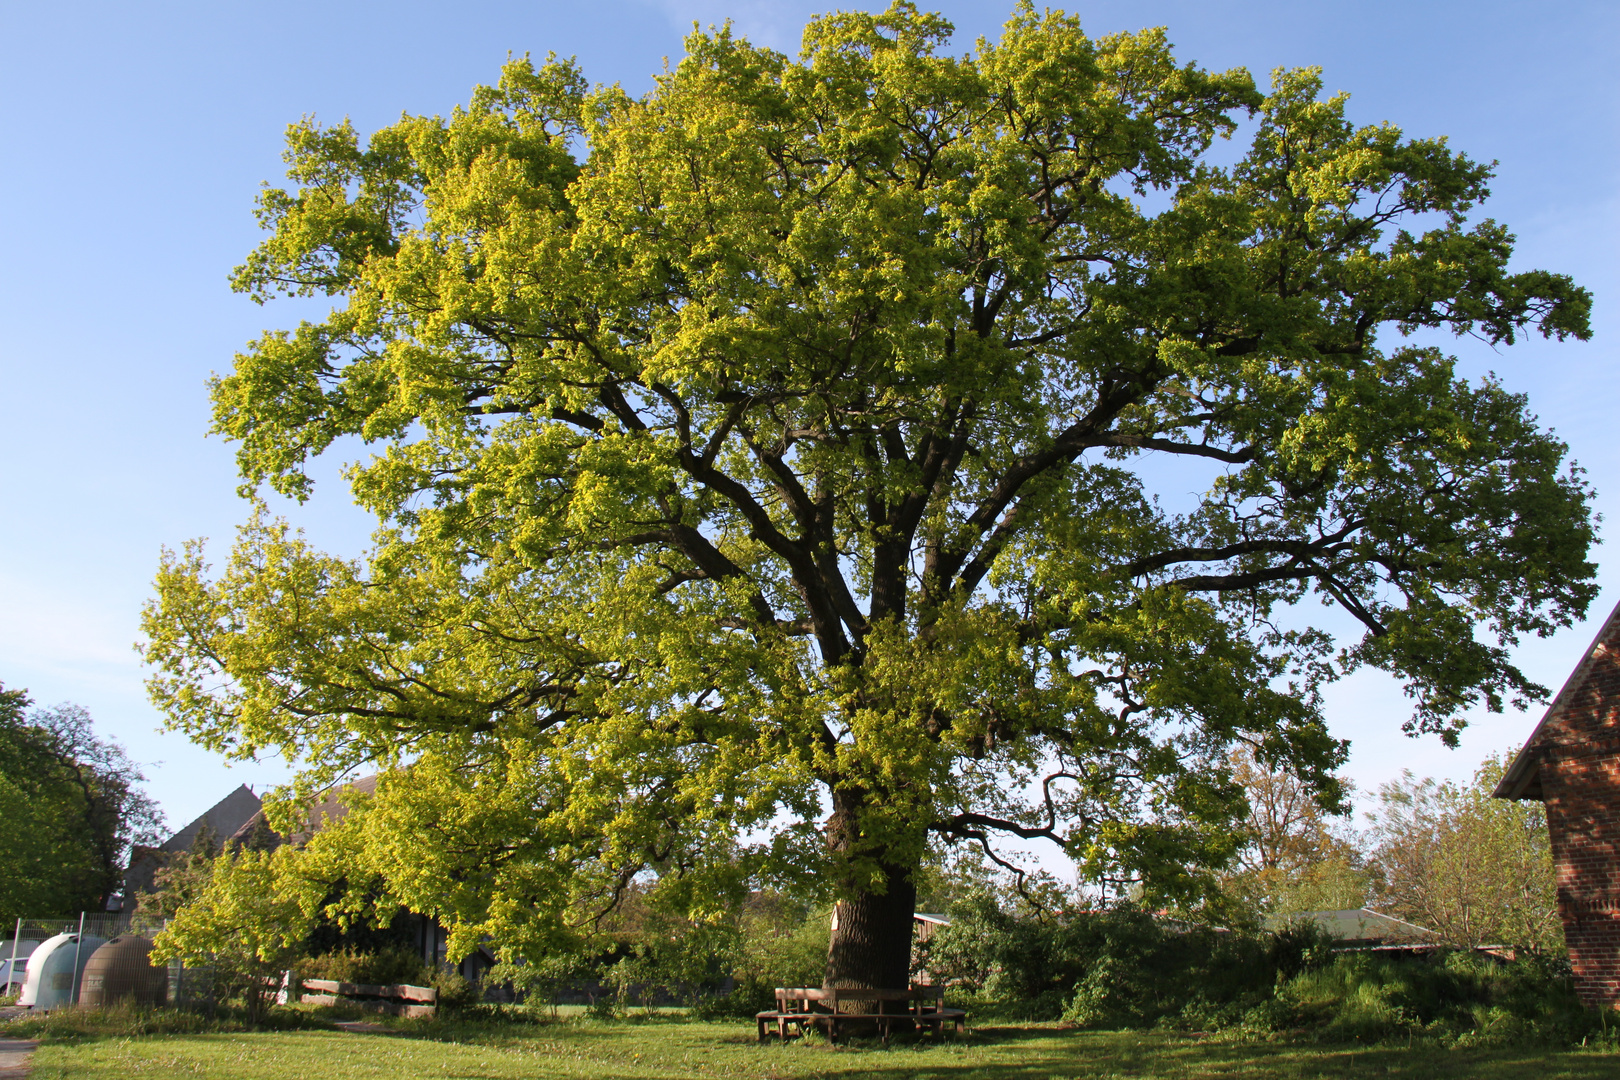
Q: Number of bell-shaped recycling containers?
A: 3